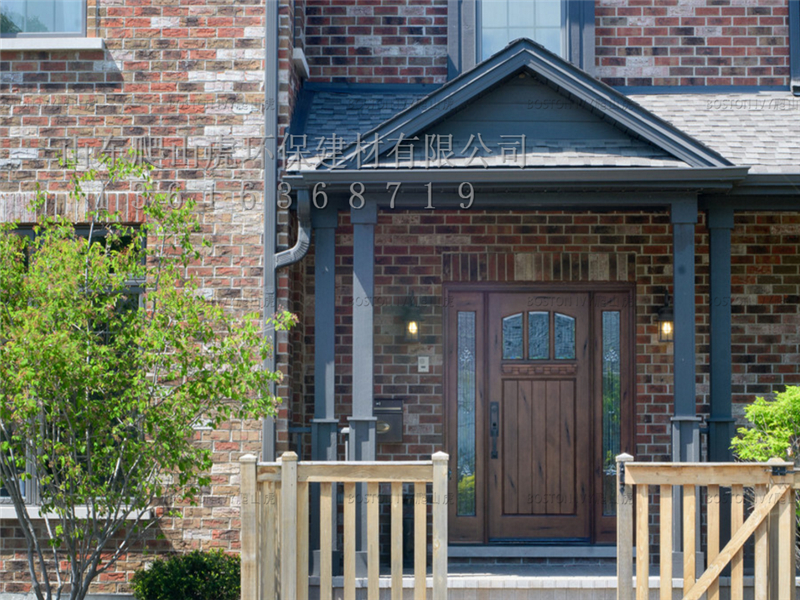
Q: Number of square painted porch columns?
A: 4